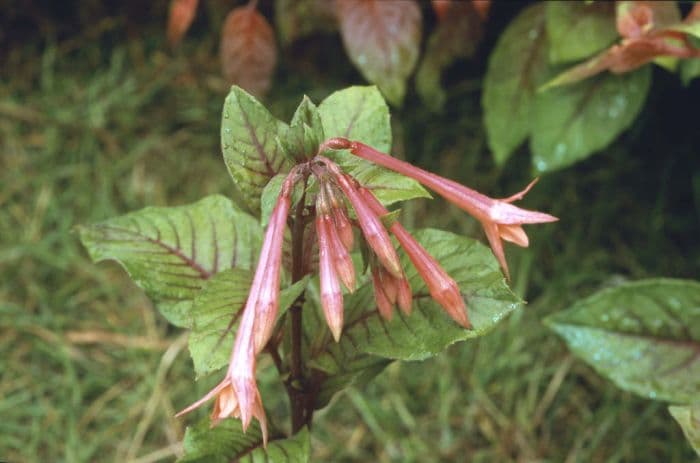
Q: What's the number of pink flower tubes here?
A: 11